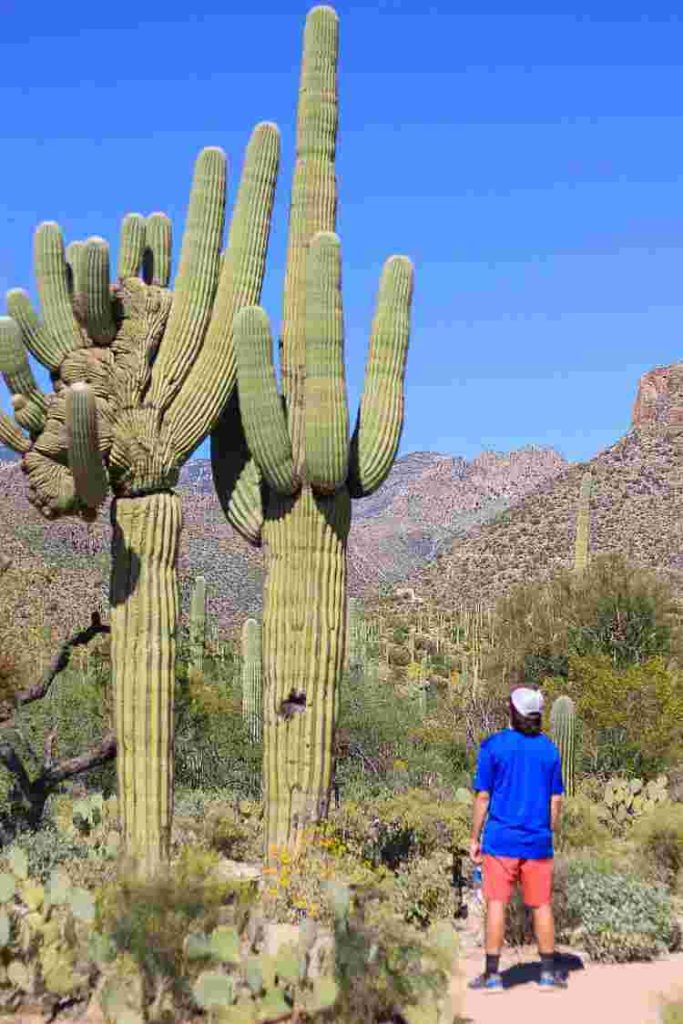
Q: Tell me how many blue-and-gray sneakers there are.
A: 2